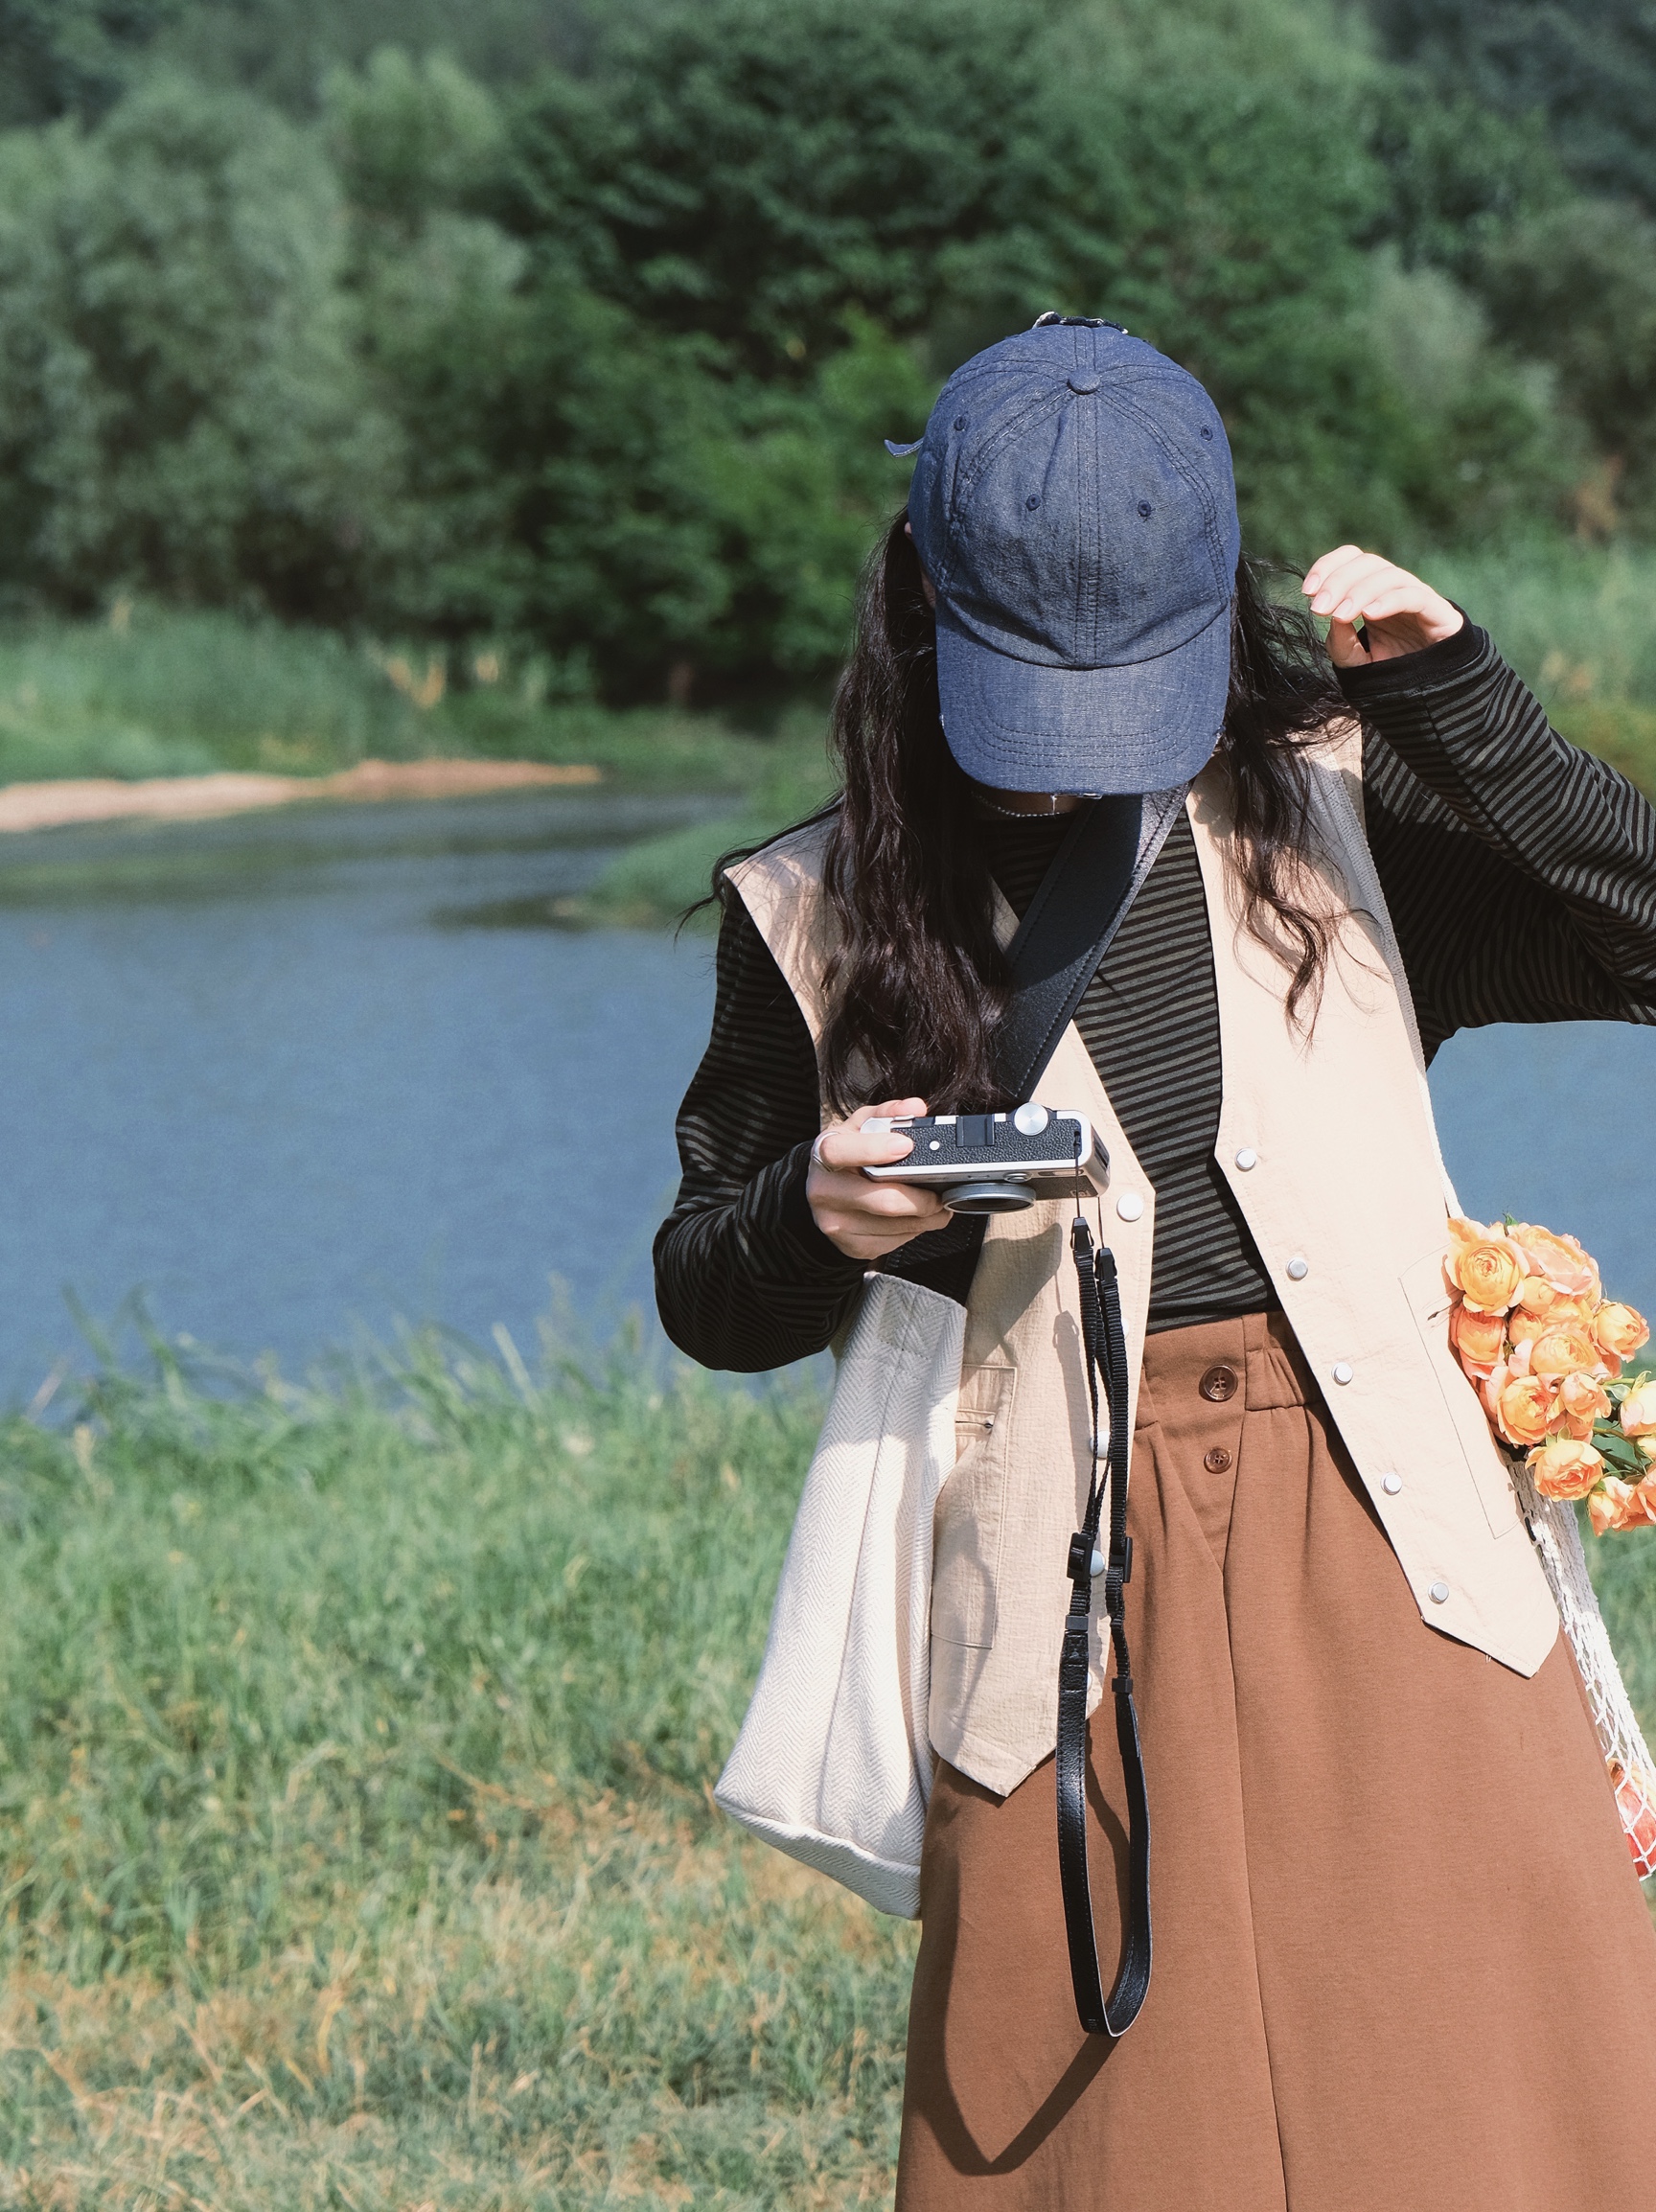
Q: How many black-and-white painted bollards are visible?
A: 0